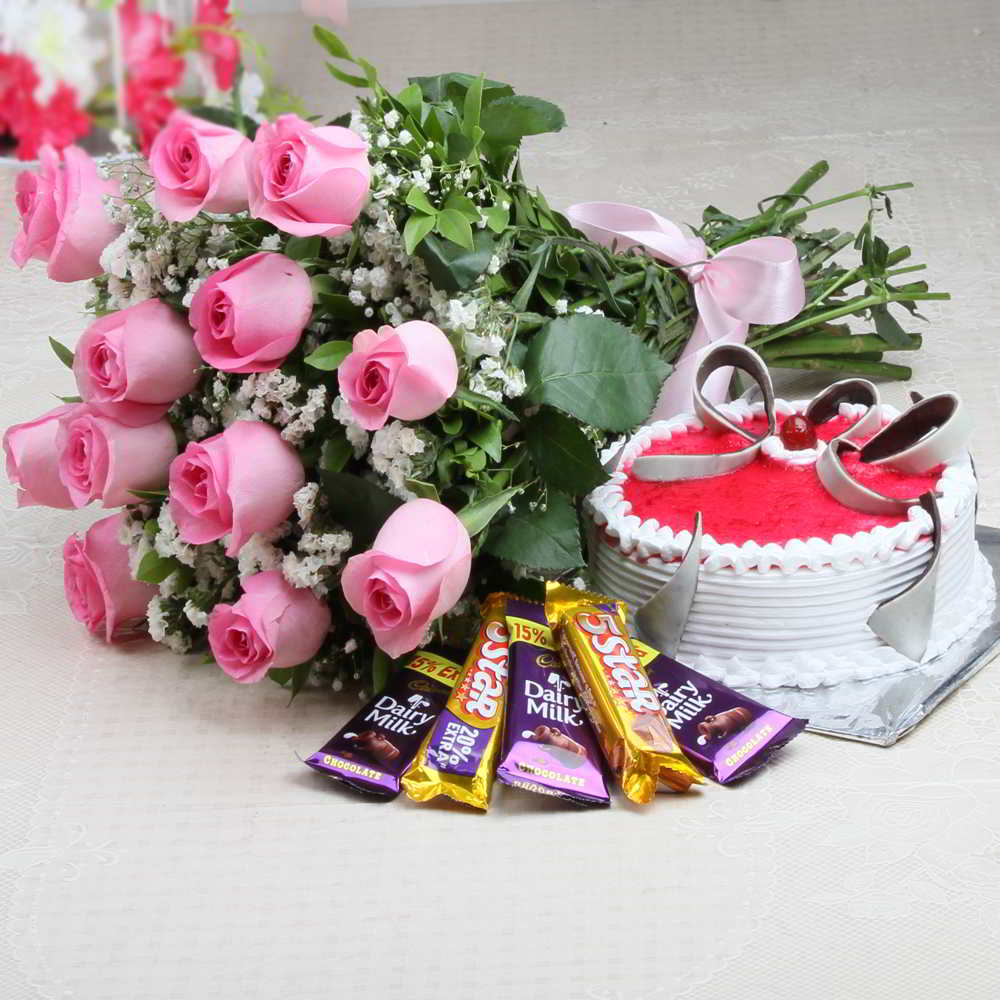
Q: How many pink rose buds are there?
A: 12